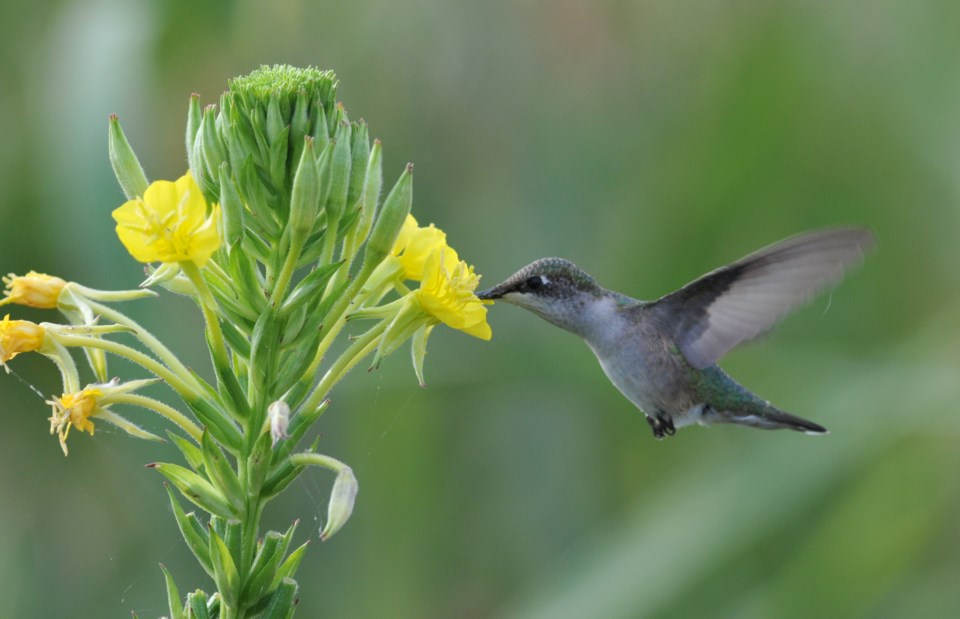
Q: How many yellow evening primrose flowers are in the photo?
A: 6